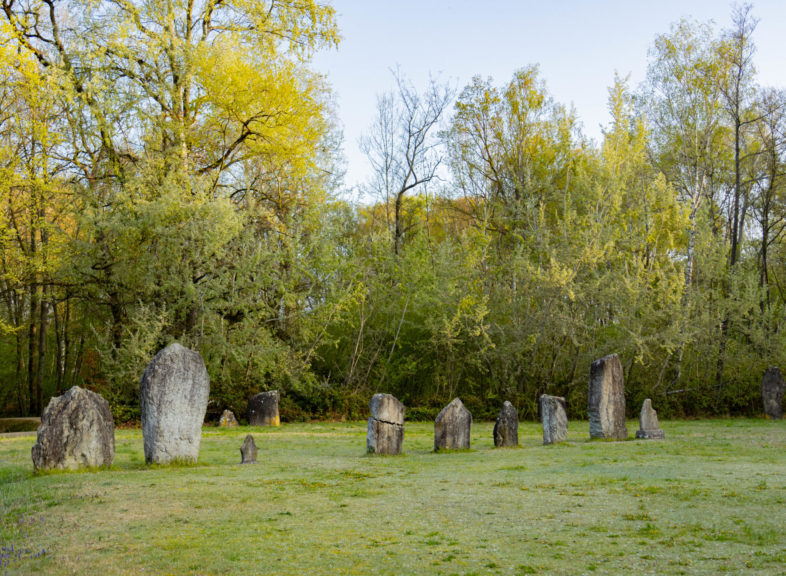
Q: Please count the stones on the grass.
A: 12